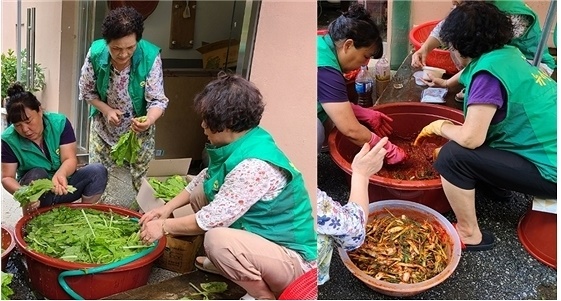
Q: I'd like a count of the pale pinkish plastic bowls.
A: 1